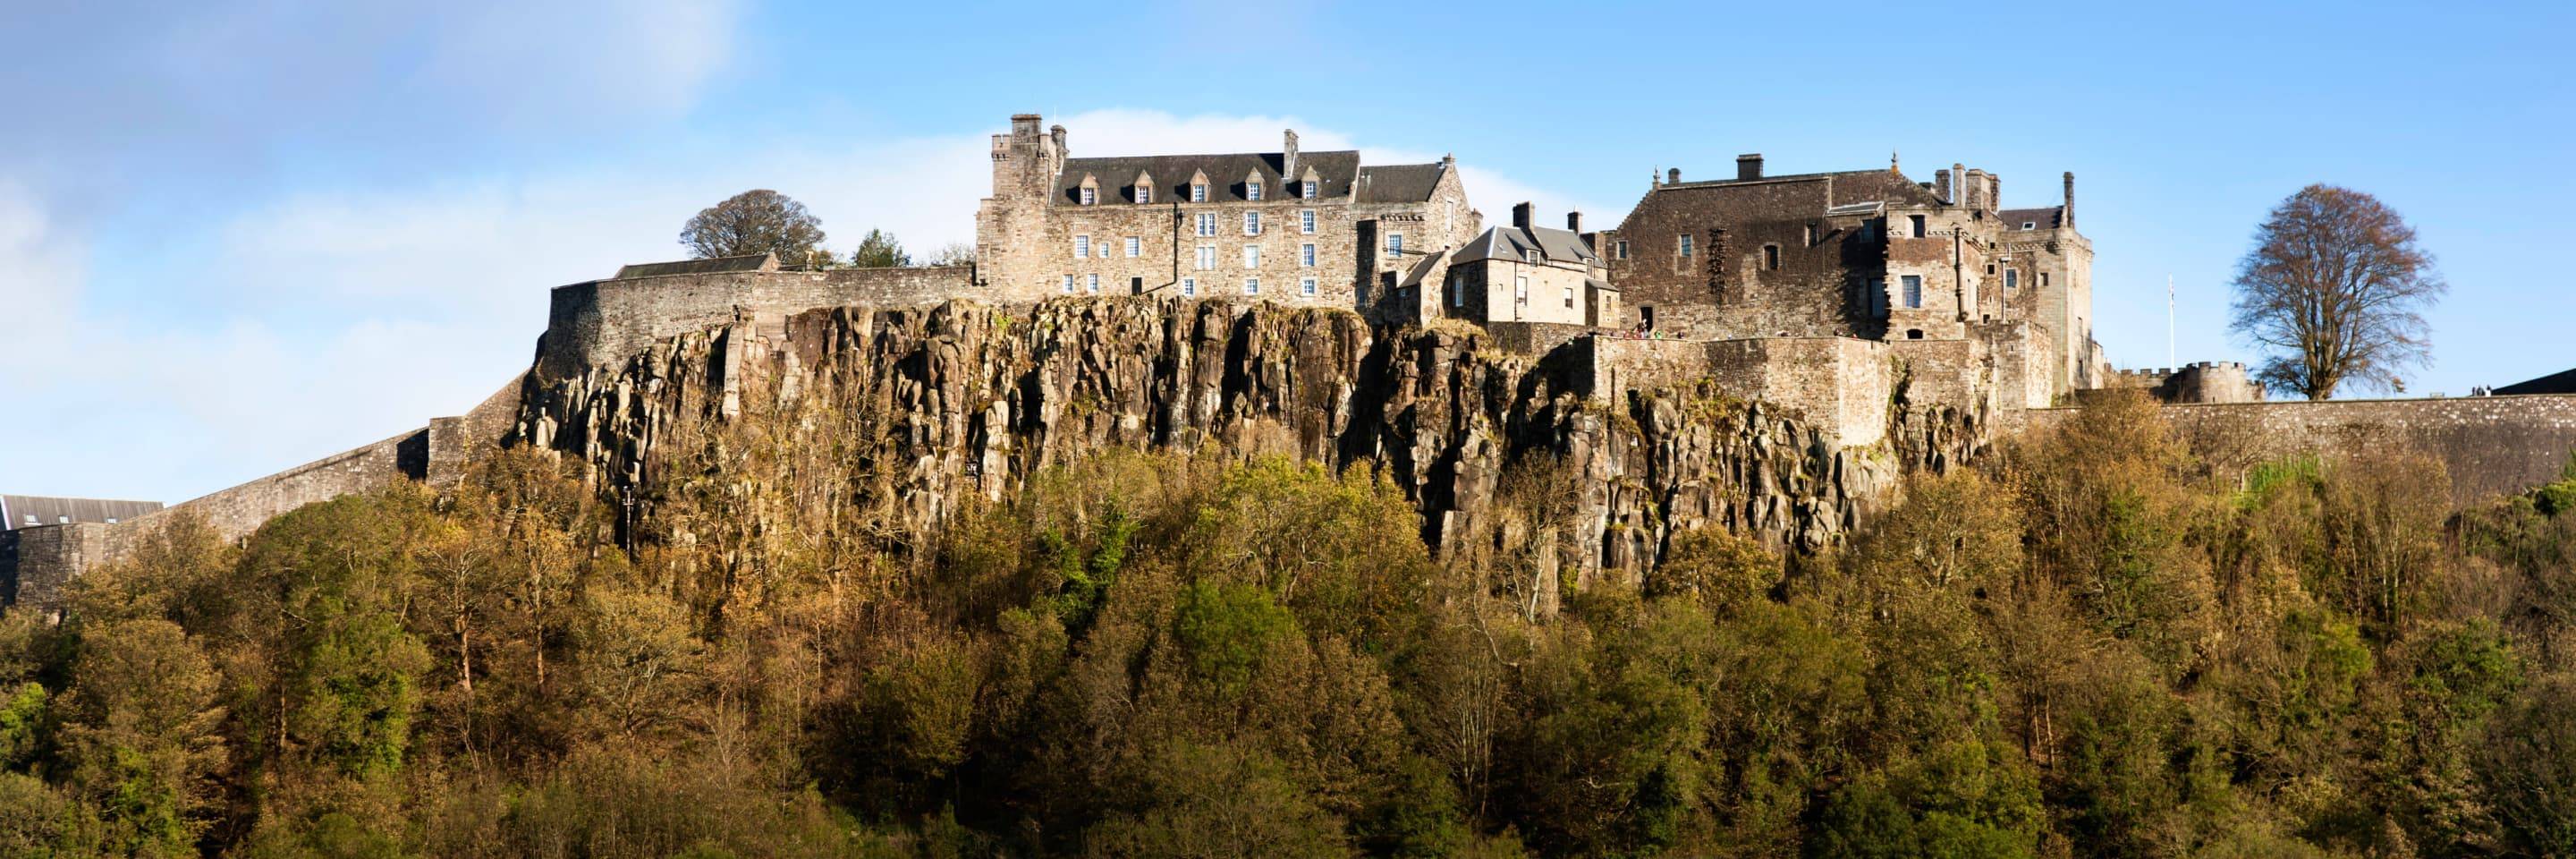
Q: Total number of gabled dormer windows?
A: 5